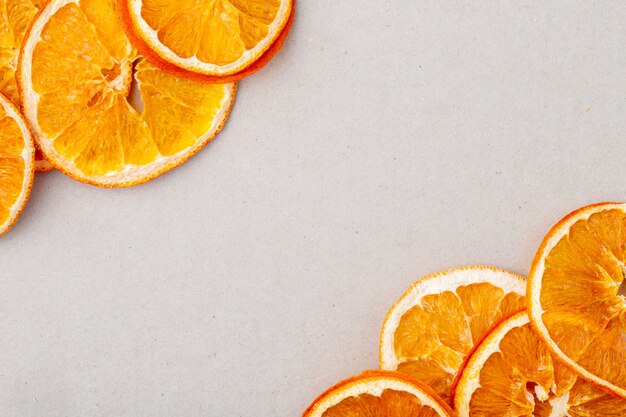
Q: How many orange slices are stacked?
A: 8